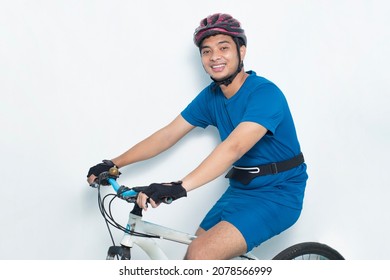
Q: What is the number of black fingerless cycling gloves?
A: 2